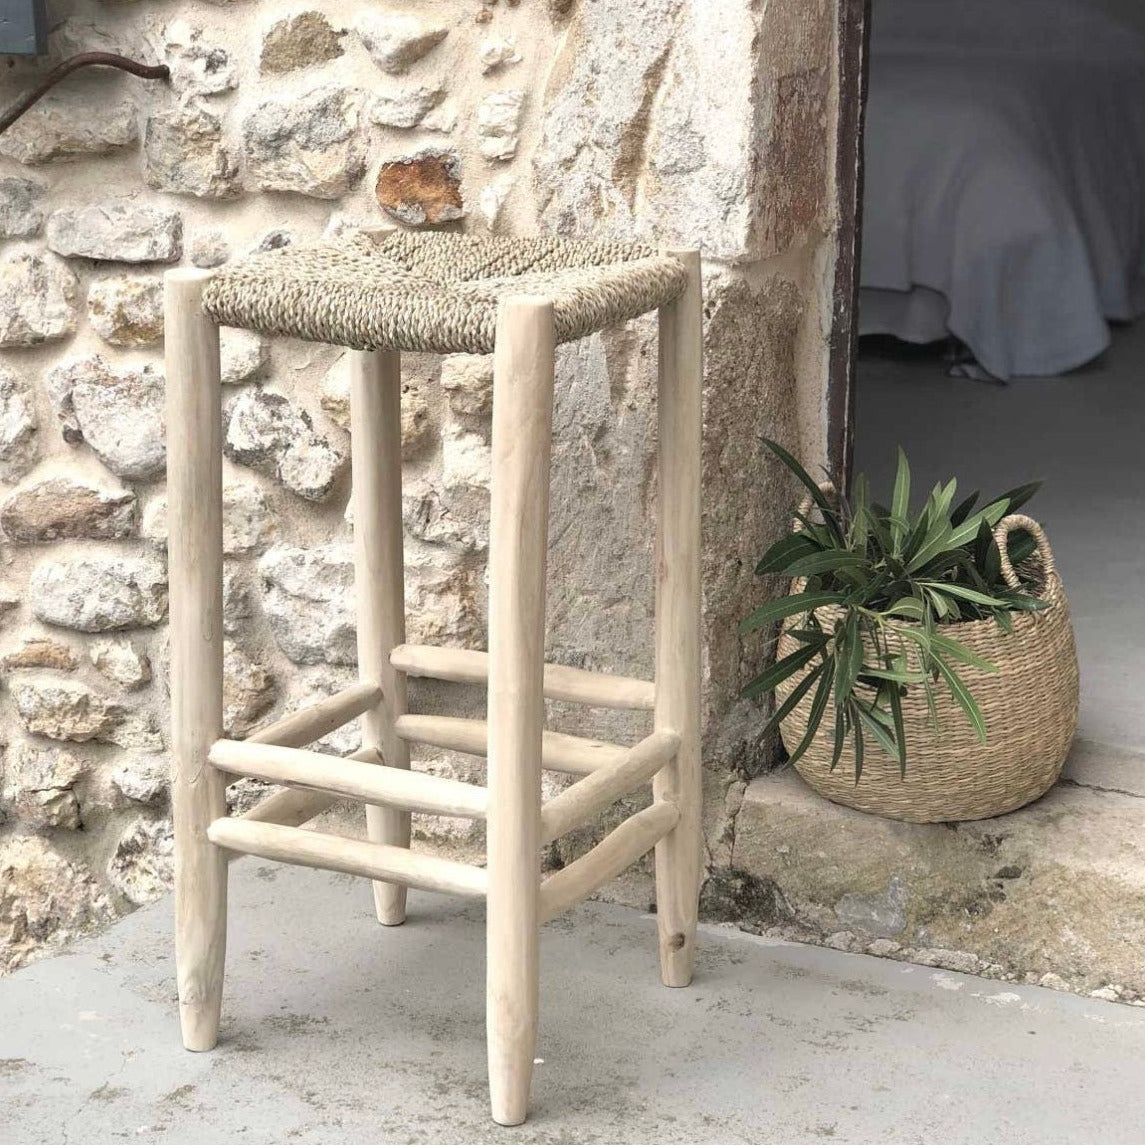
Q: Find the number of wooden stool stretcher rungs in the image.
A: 8